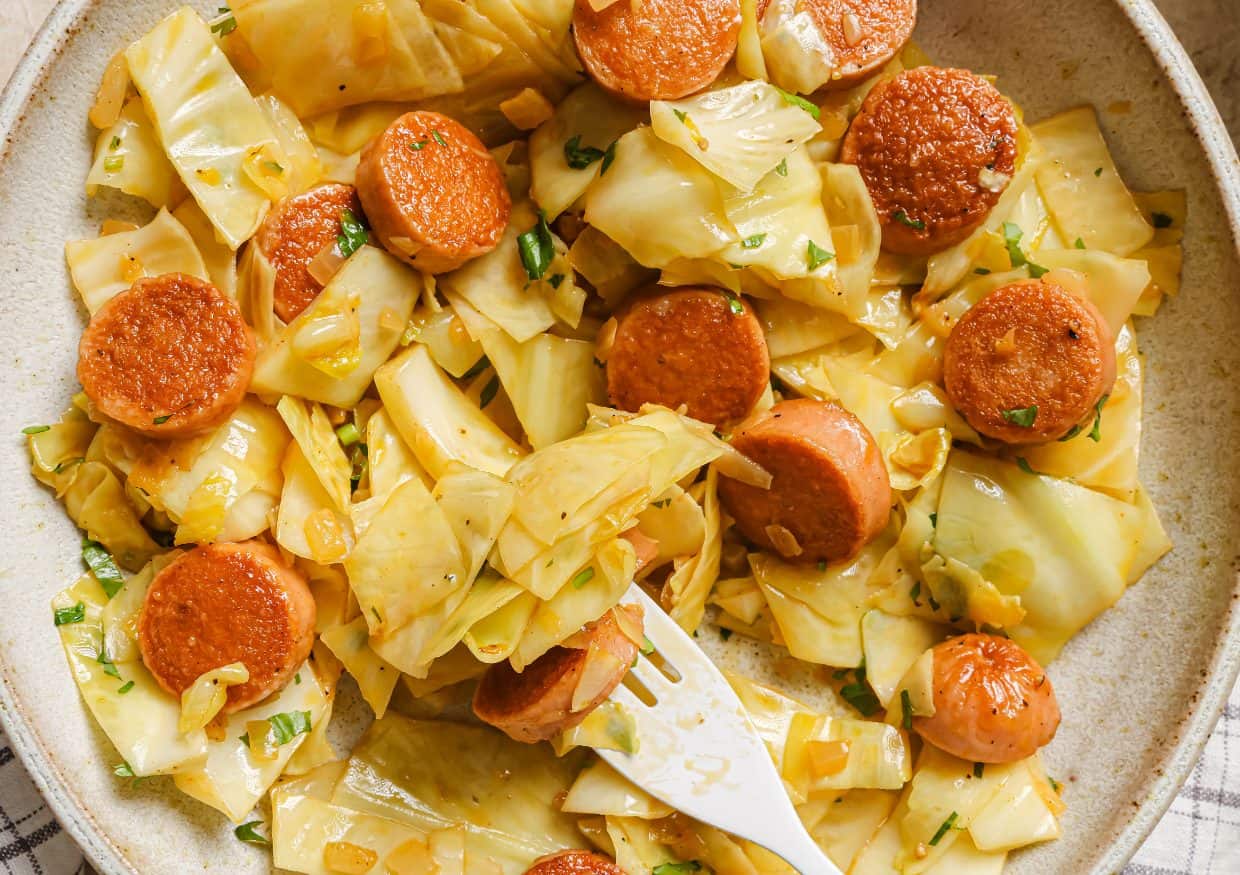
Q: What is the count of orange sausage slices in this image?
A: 13